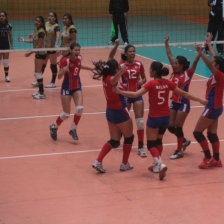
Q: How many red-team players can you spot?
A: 6